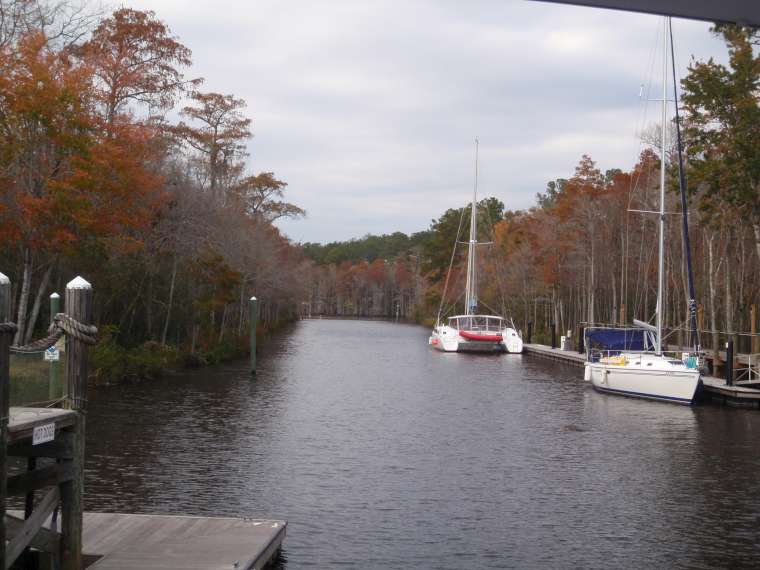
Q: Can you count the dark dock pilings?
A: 4